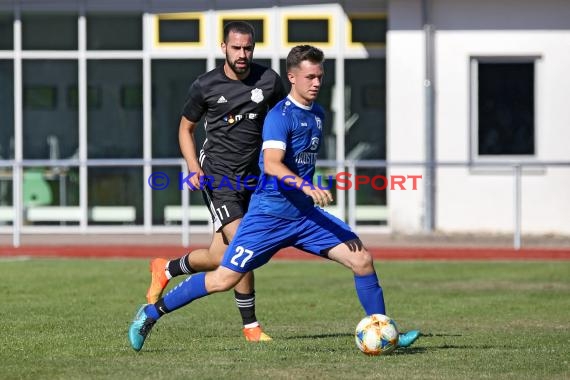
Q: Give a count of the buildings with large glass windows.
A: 1